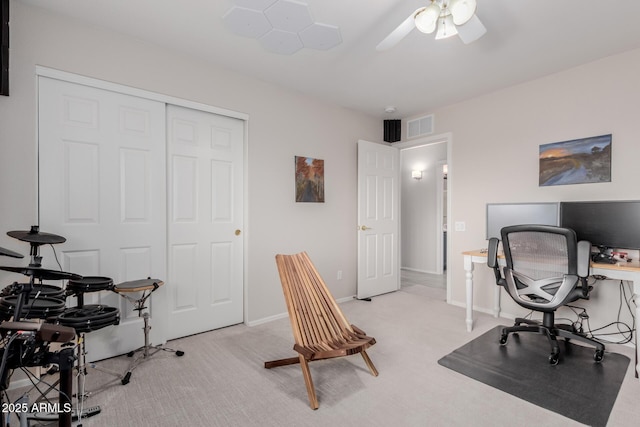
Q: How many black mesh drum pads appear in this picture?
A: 4